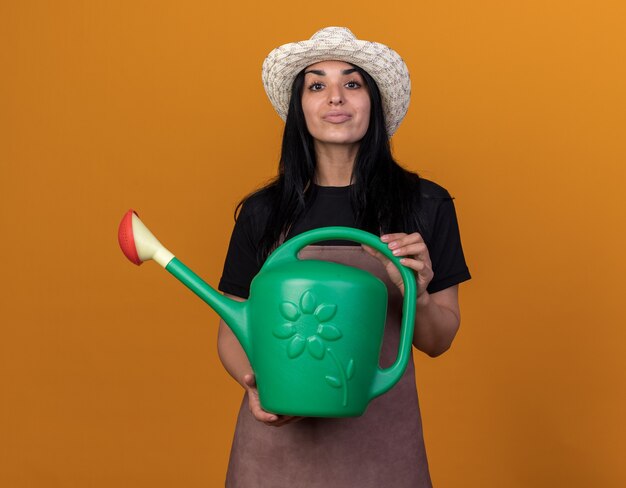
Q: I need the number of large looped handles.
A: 1